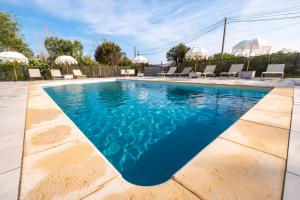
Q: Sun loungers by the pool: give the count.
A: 10